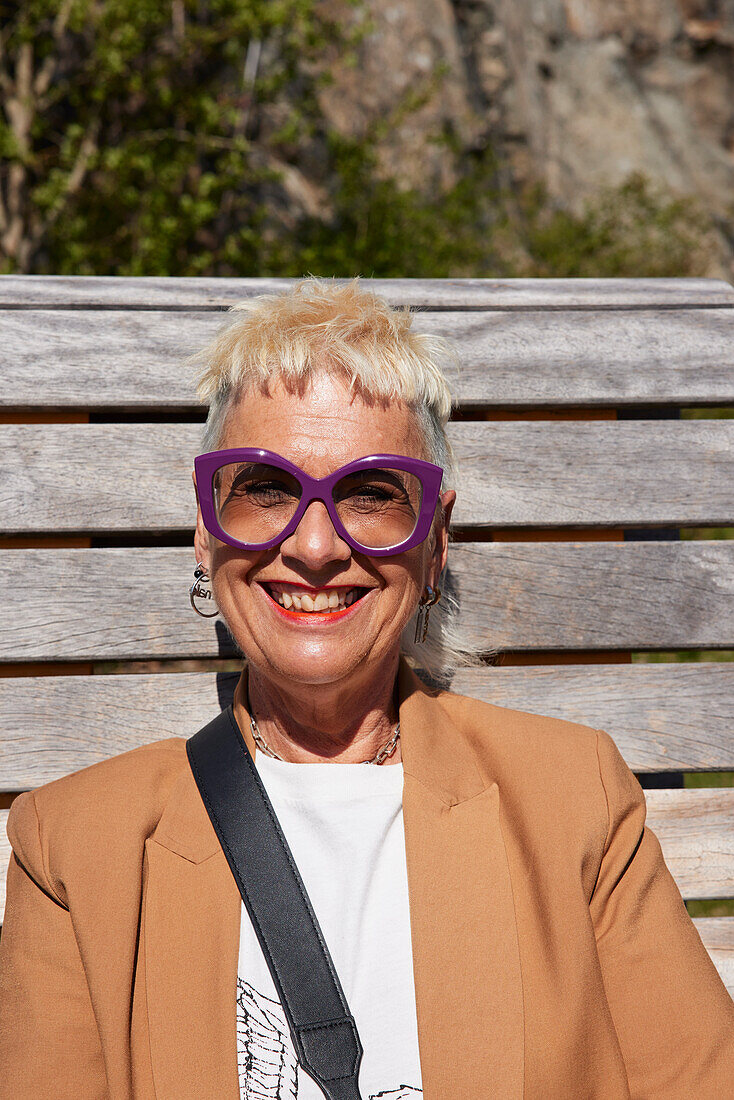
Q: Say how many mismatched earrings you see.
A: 2